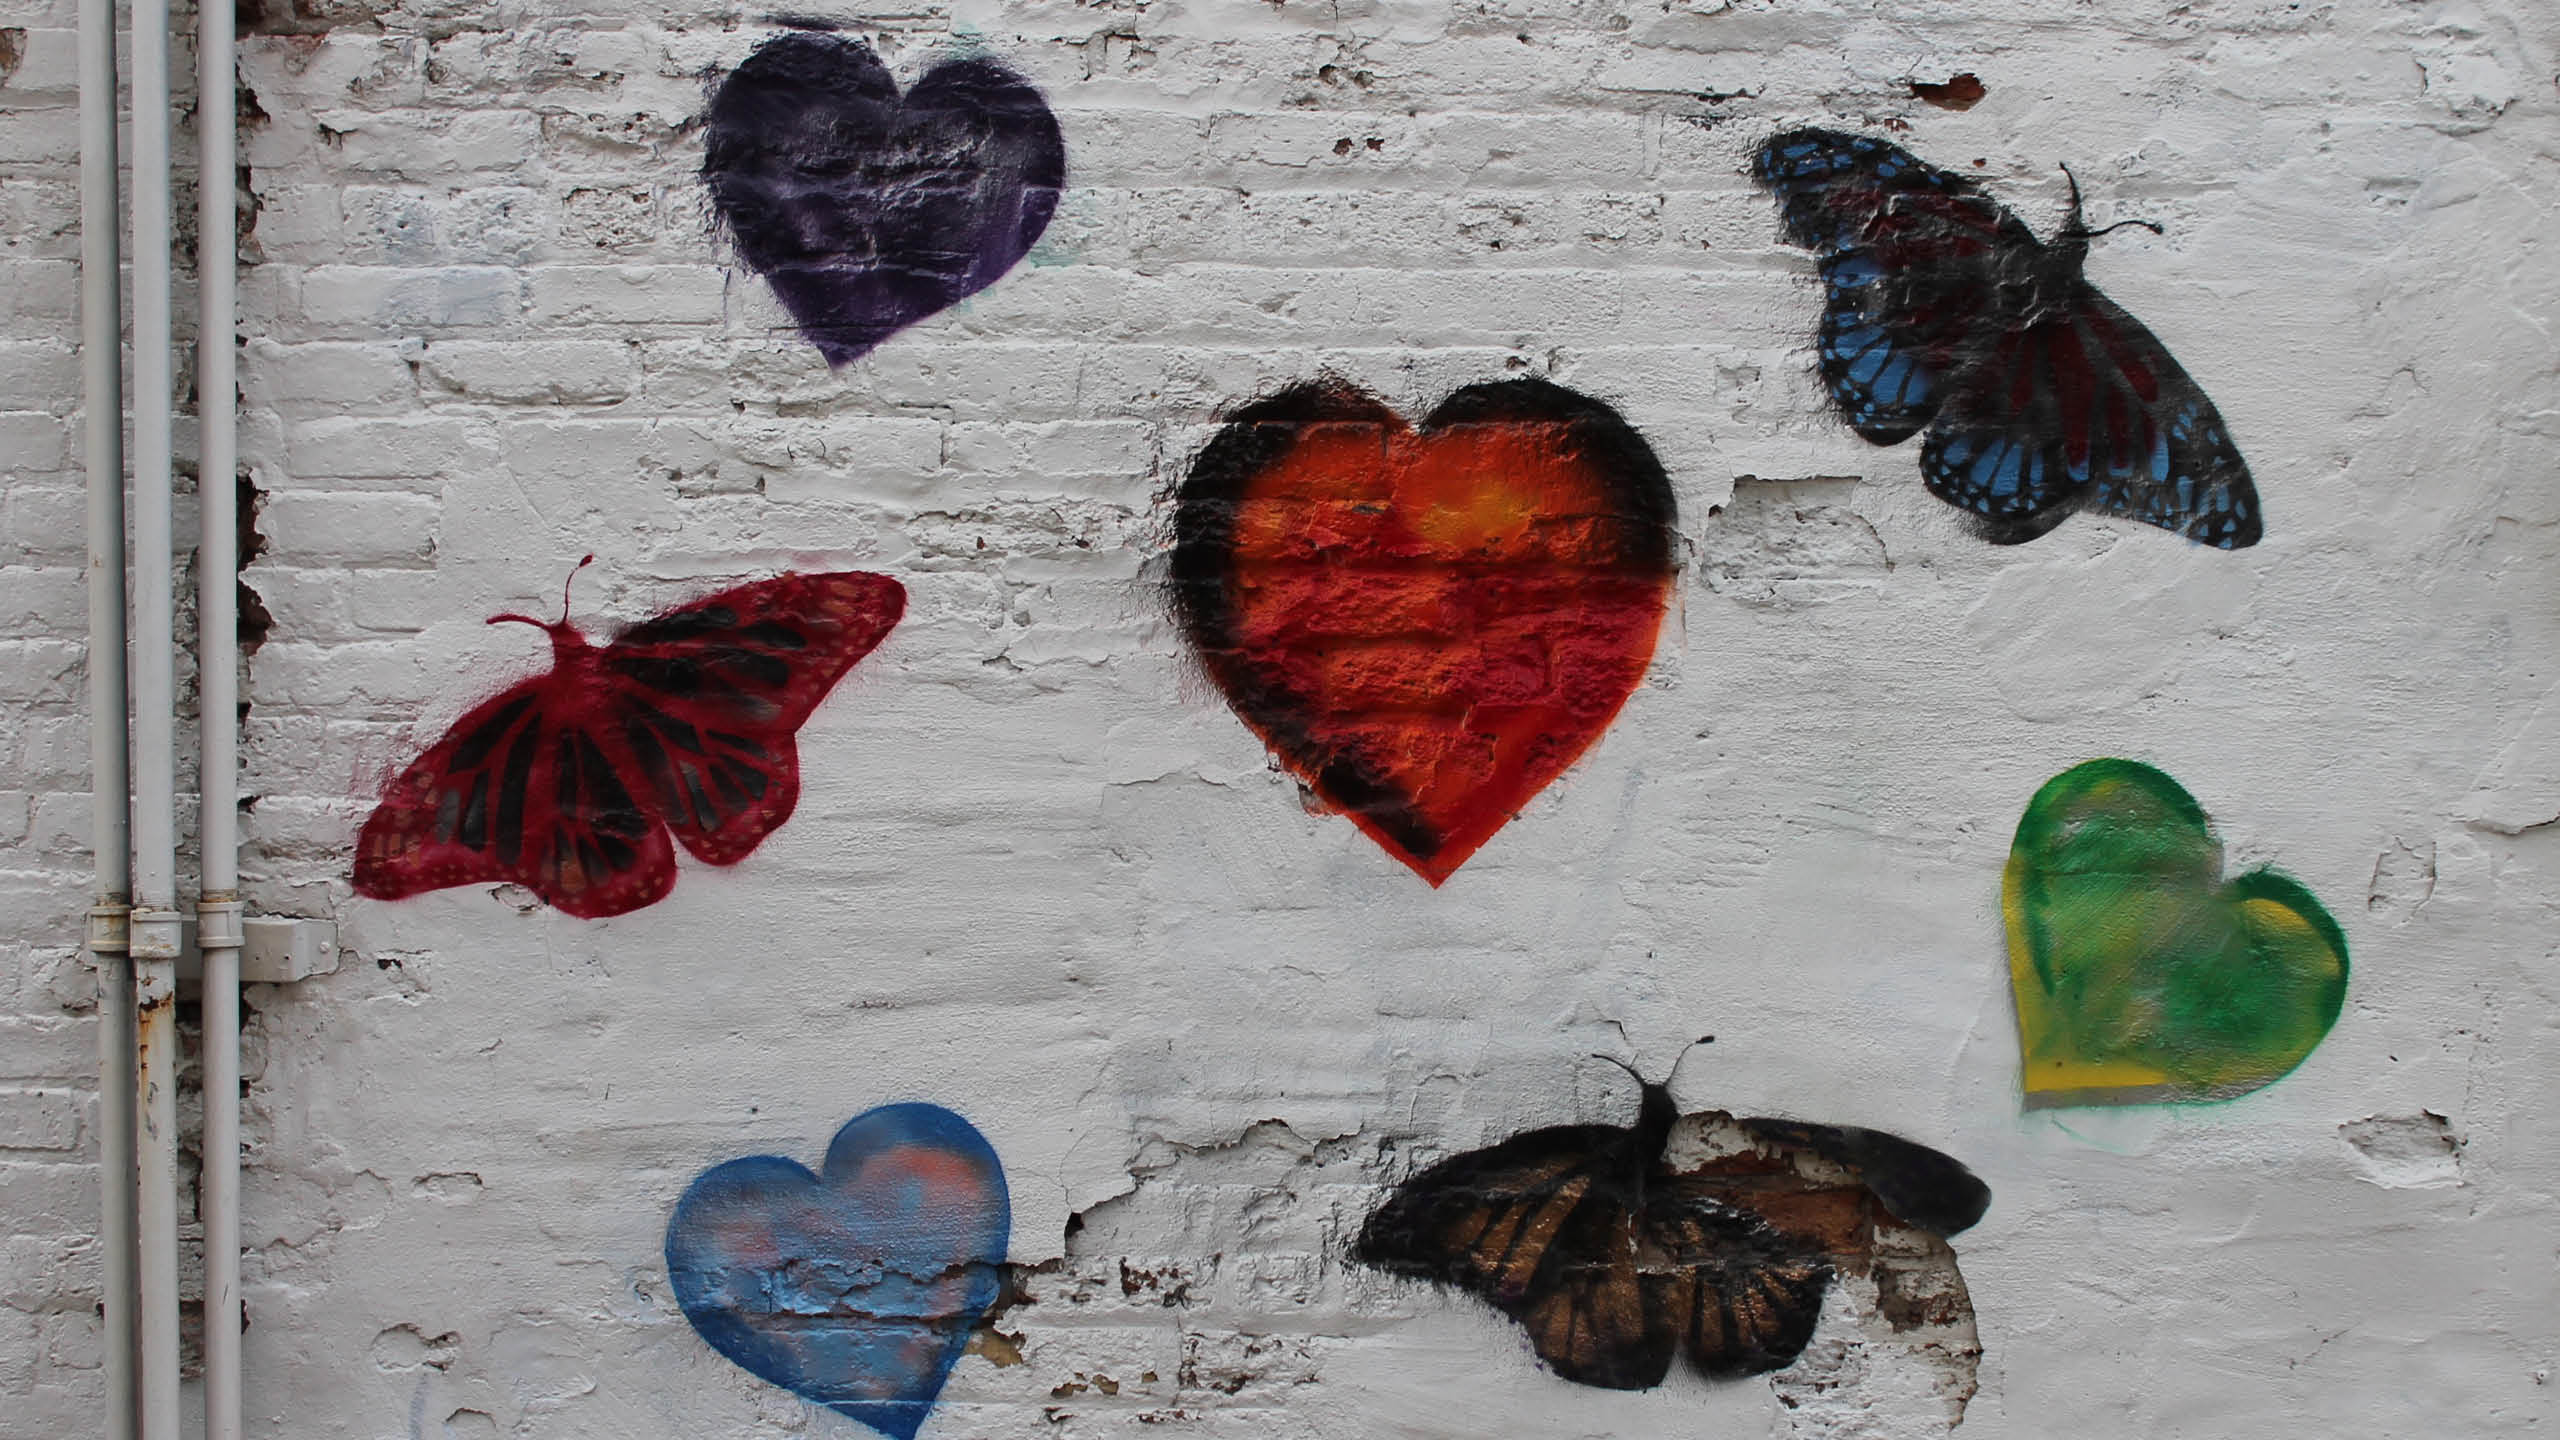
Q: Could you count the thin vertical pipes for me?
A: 3